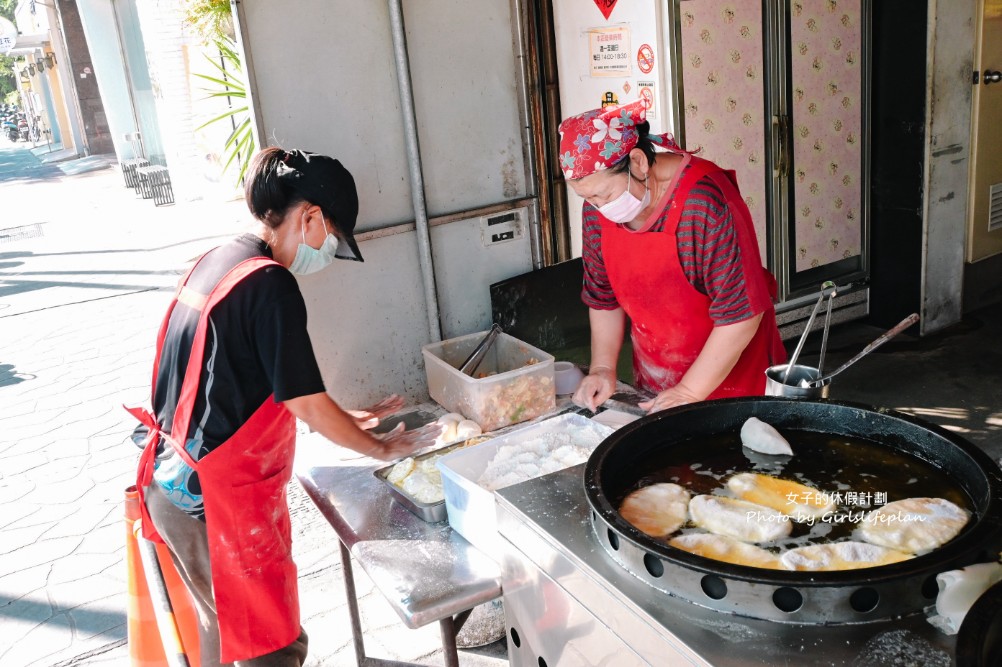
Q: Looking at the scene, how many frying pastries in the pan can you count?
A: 7